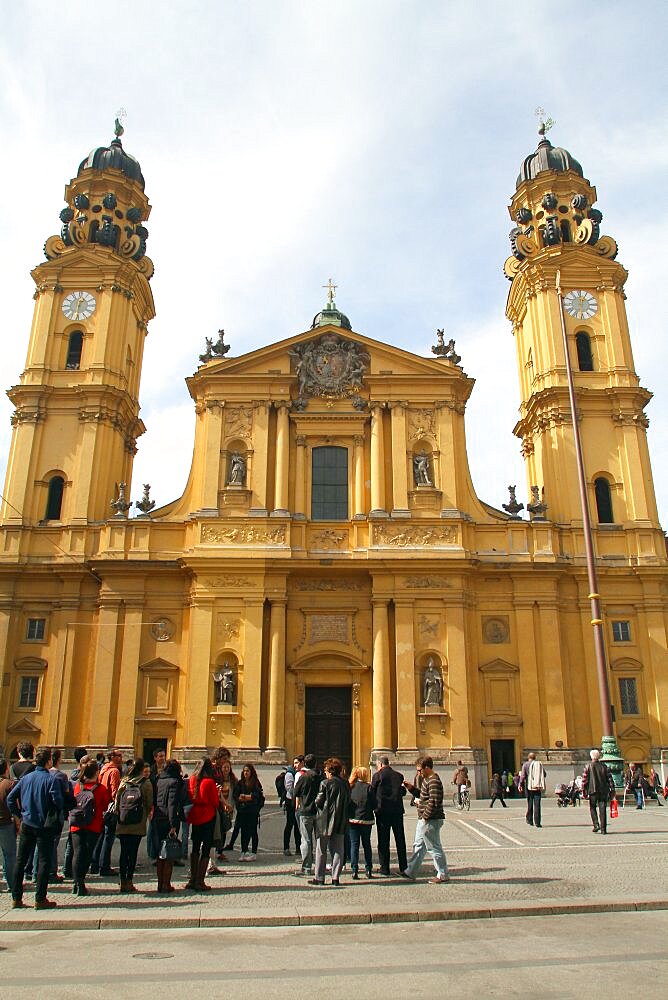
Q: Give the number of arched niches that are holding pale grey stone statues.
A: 4